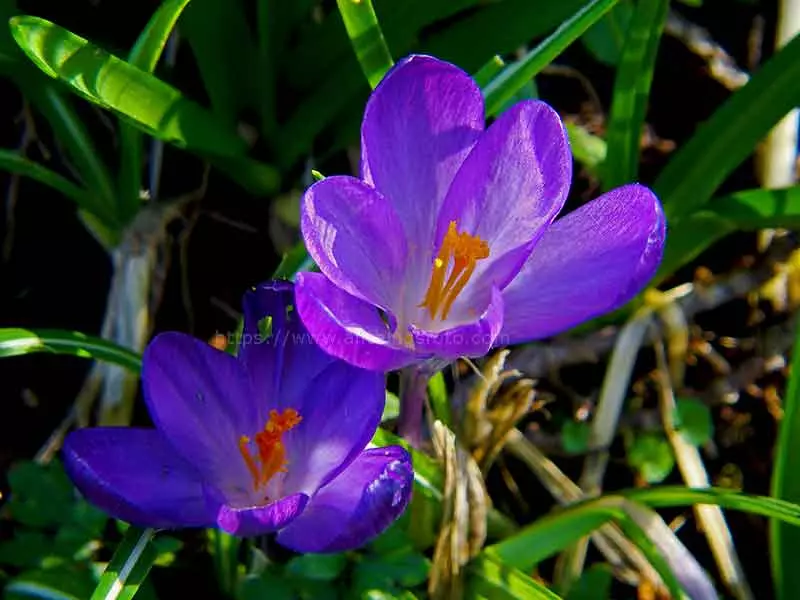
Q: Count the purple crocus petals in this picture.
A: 12